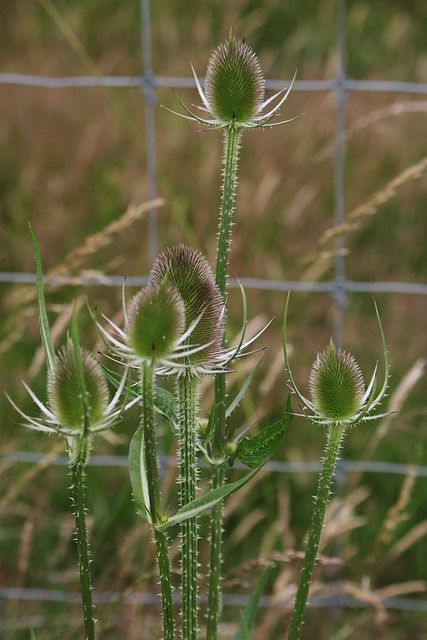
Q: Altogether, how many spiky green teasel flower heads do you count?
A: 5